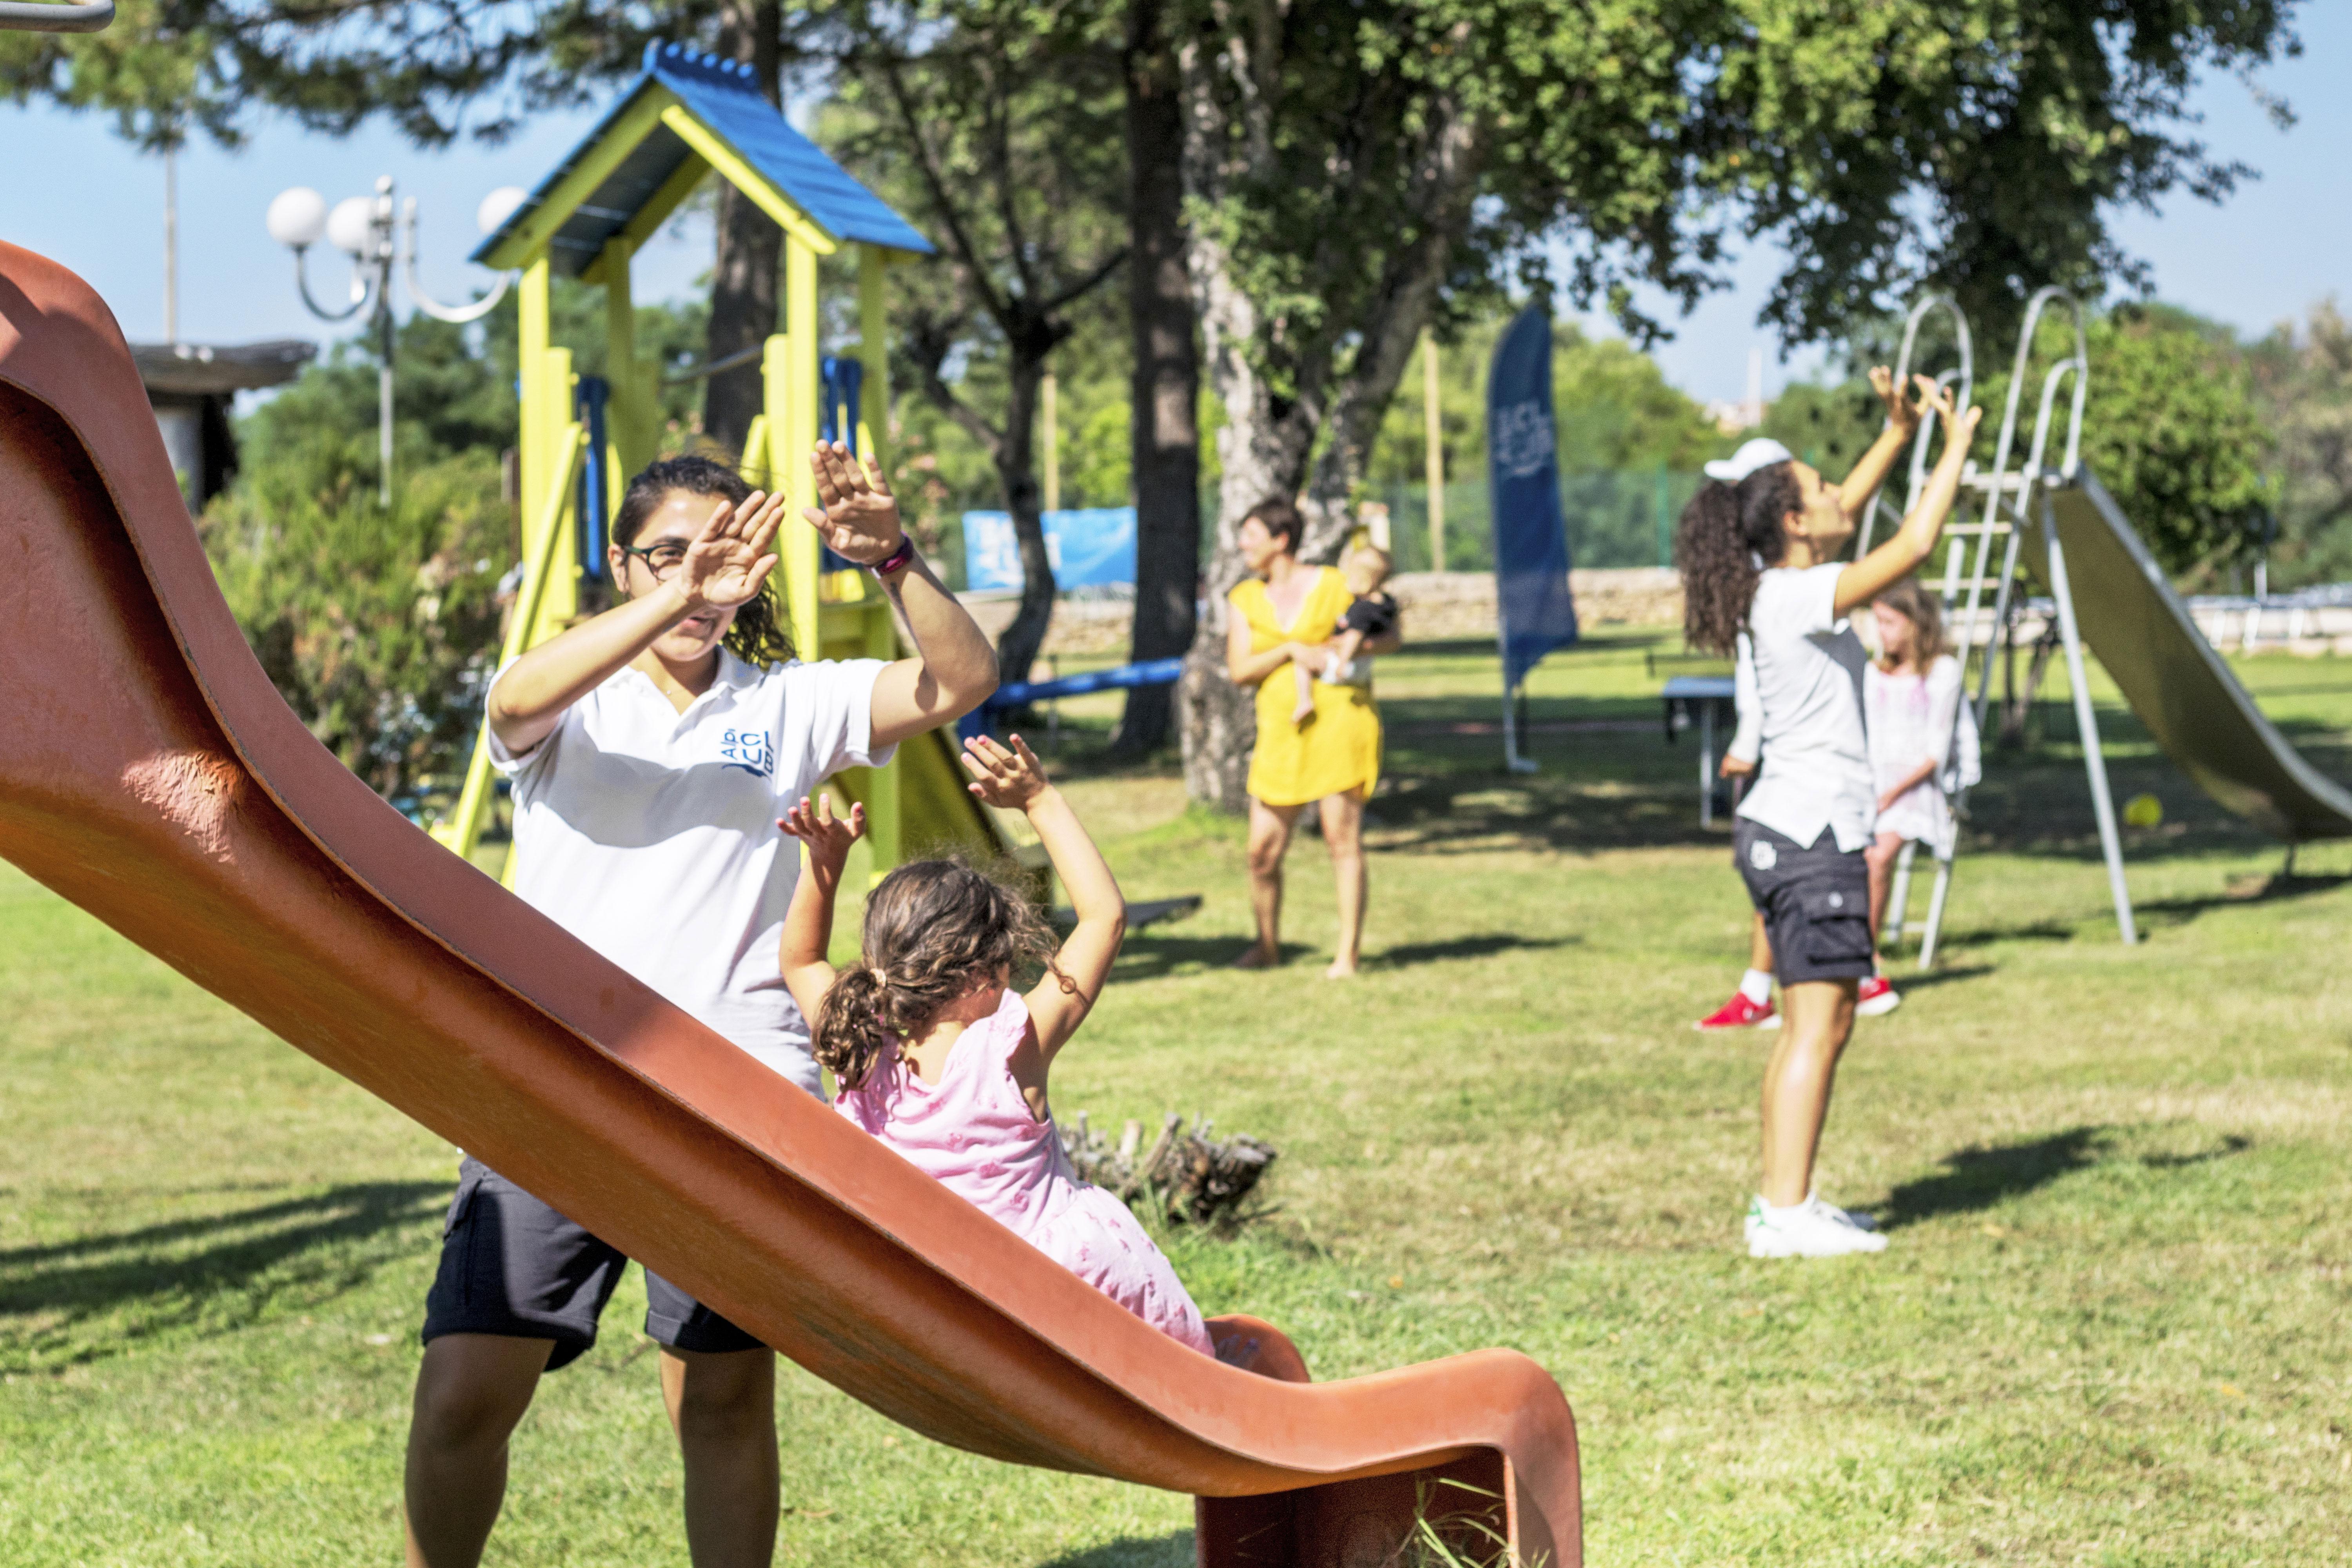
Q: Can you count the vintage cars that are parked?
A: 0